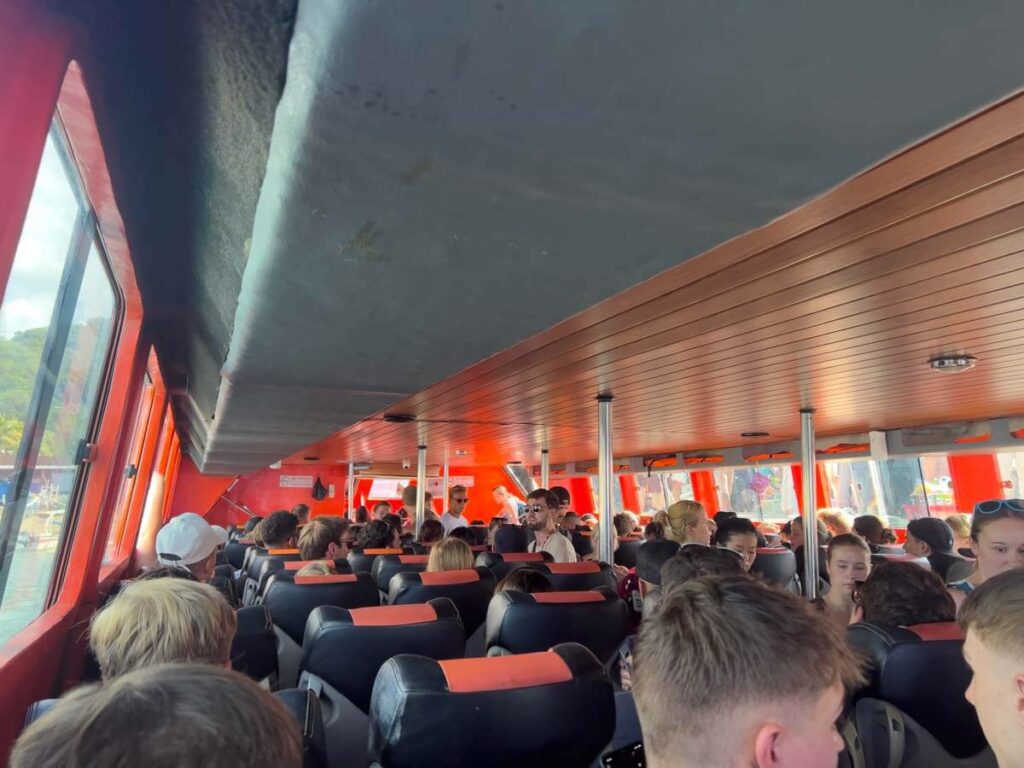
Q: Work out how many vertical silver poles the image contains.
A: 6